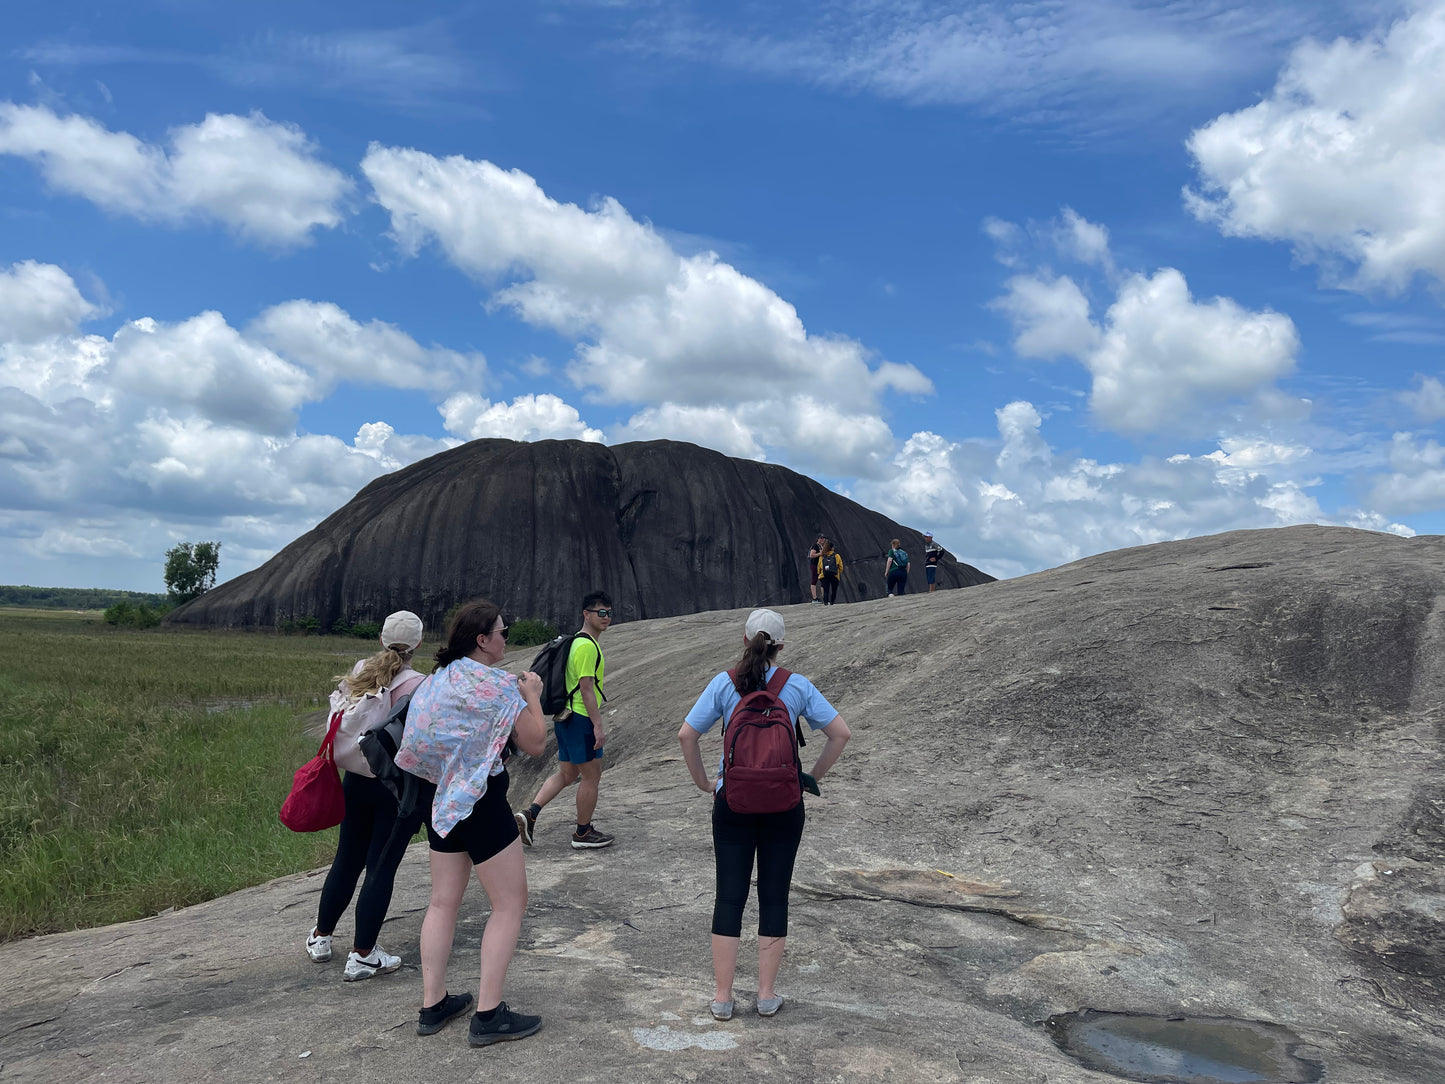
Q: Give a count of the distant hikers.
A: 4